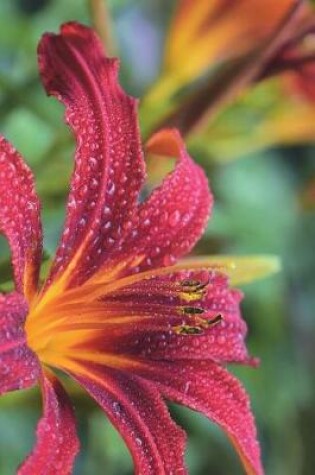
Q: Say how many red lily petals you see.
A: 8